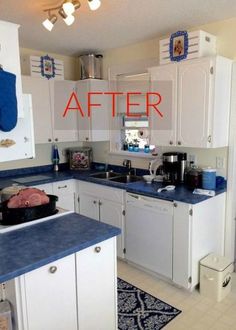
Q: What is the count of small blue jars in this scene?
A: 3